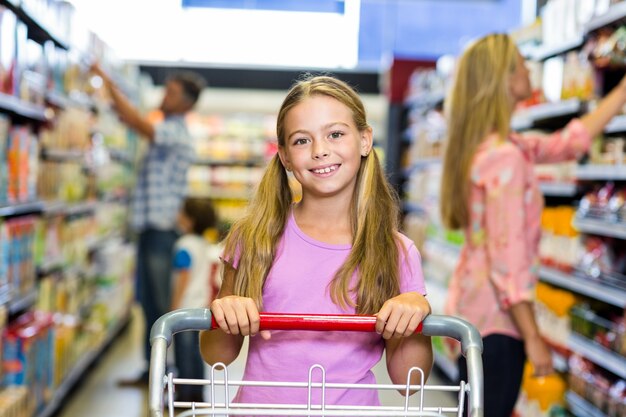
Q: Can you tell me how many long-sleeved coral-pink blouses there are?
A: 1